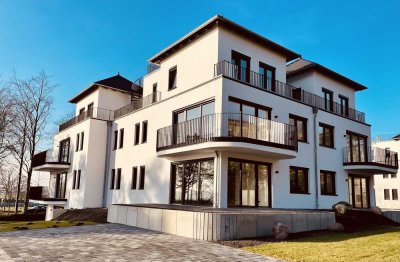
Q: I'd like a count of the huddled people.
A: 0